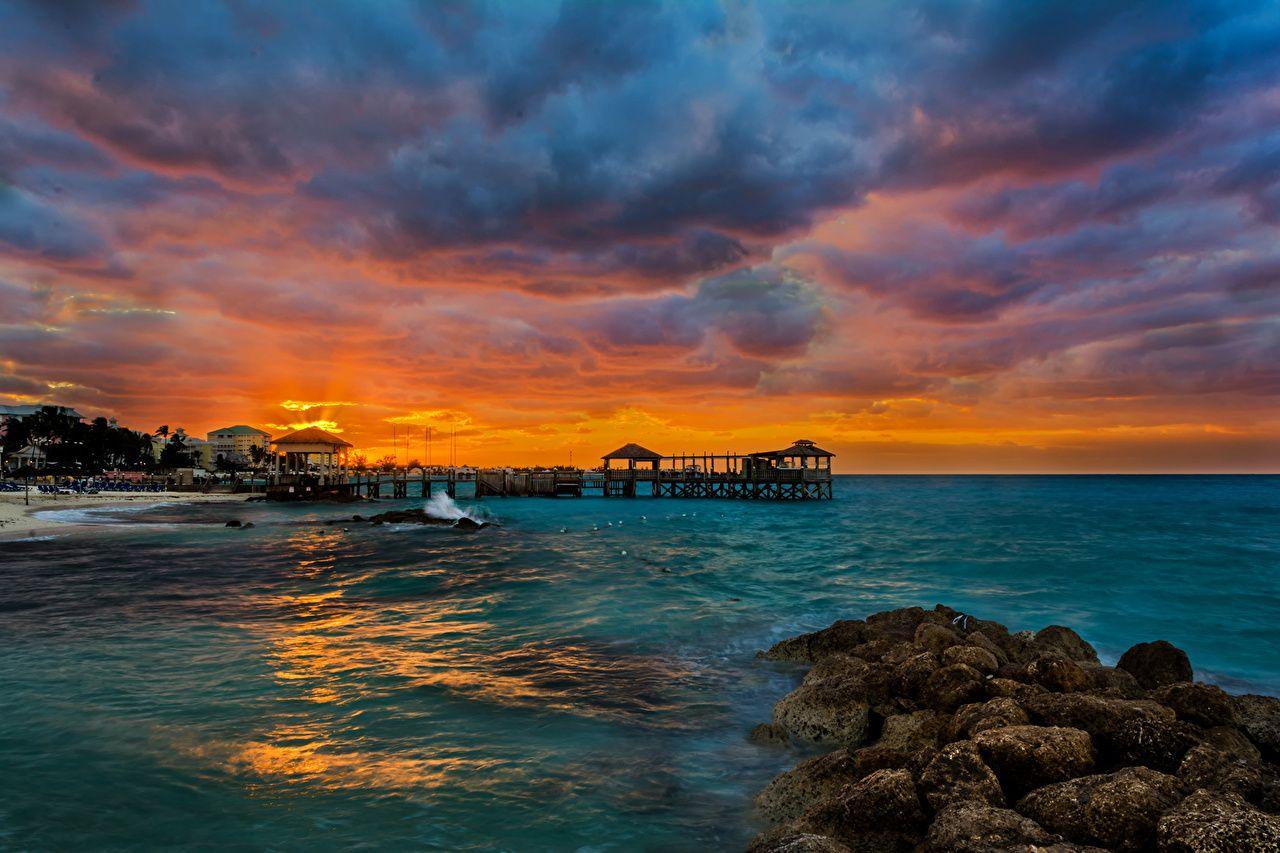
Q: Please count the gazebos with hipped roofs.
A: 3